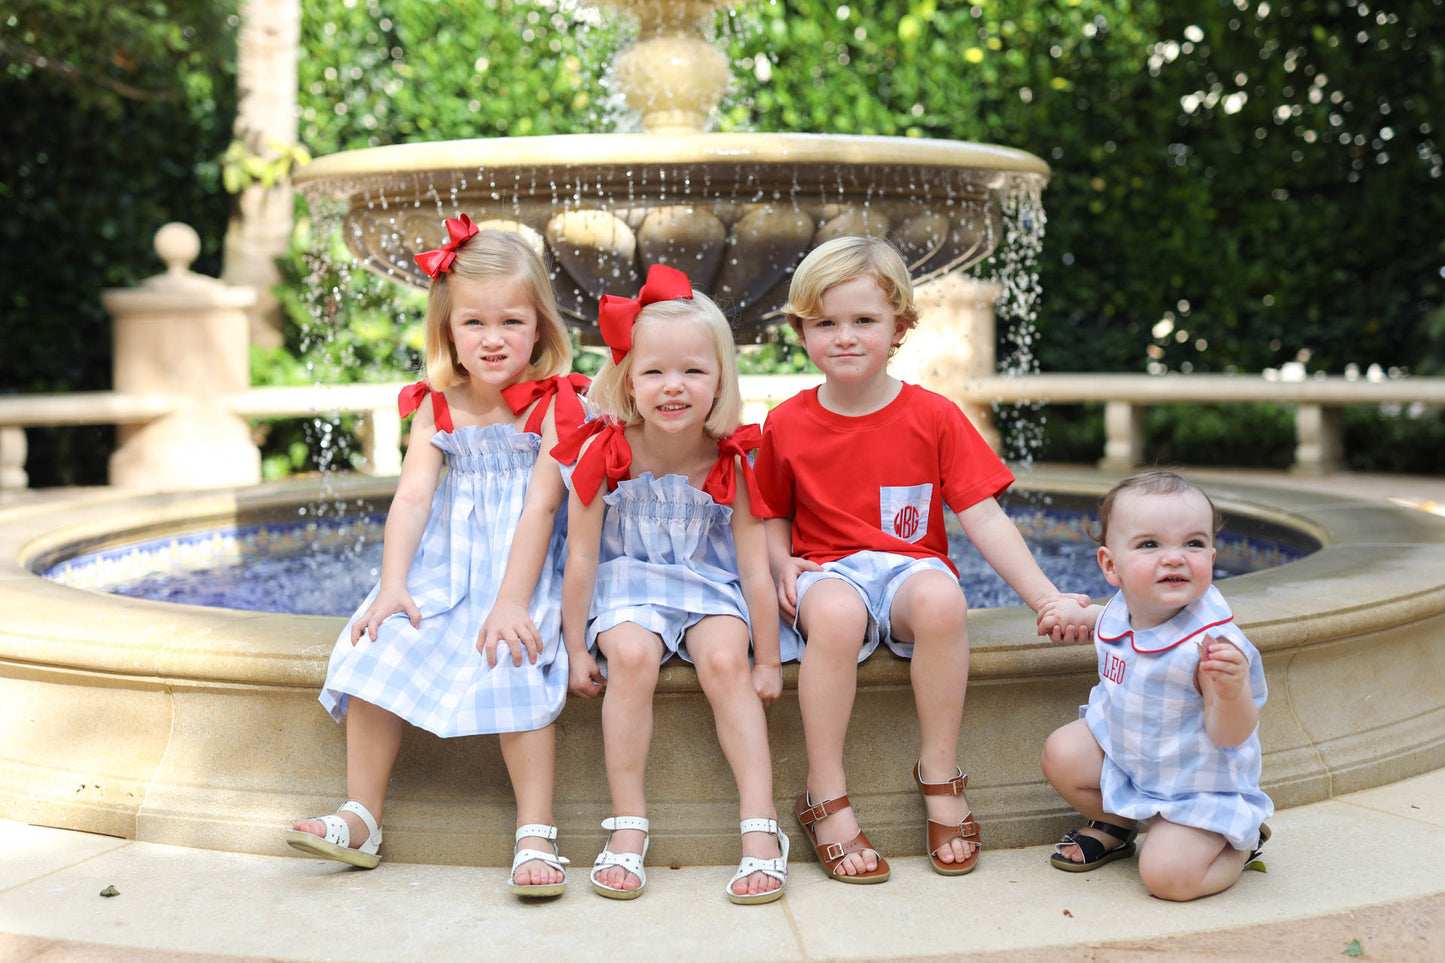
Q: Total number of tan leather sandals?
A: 2